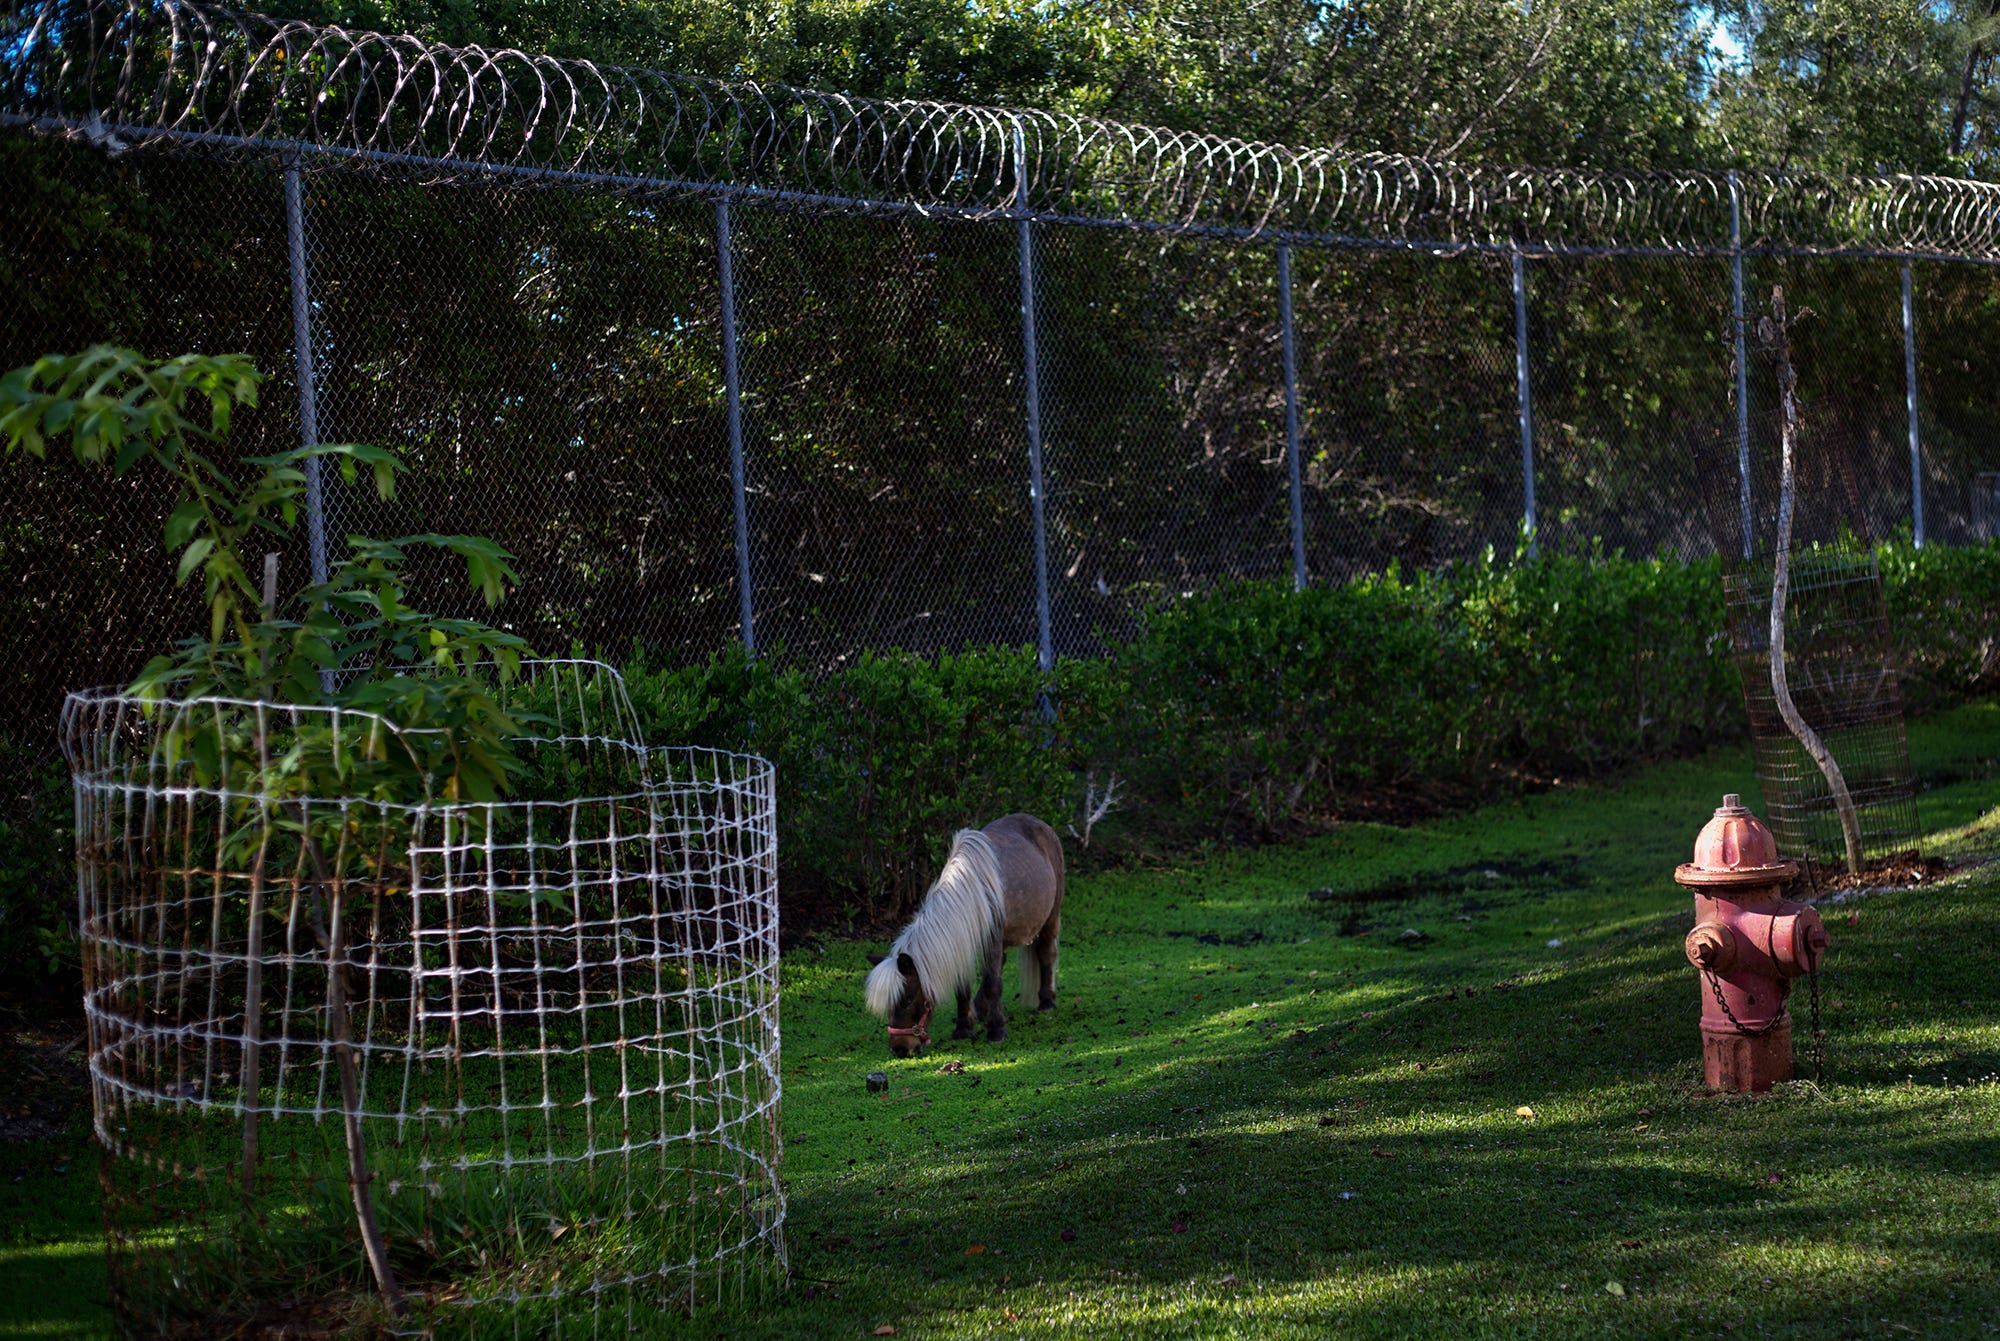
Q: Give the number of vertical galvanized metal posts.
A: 7